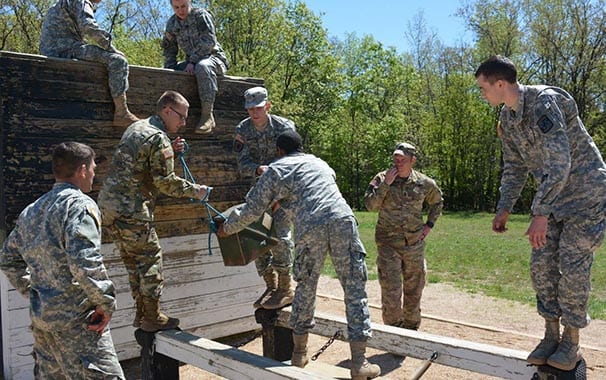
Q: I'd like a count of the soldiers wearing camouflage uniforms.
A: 8